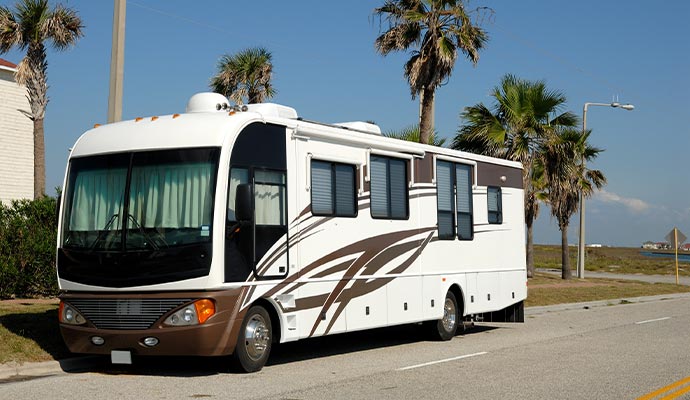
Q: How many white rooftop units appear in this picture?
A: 3